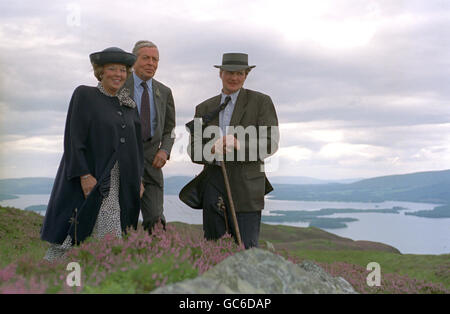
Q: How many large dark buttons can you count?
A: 3